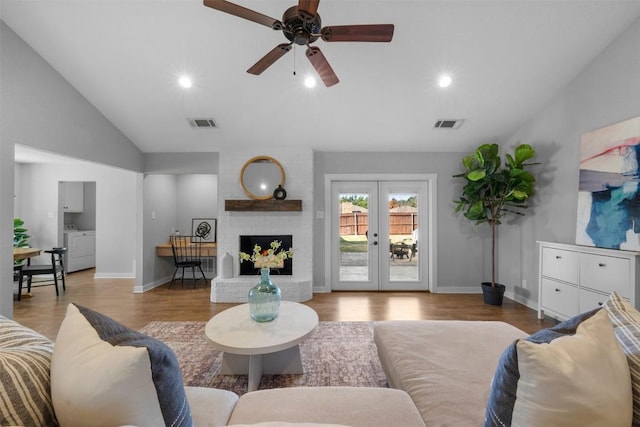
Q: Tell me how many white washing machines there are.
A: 1